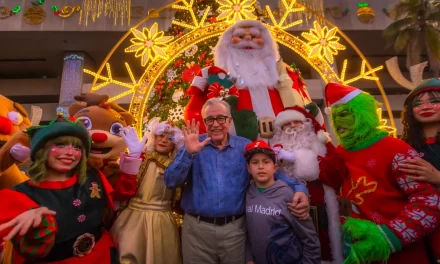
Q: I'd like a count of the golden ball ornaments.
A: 2